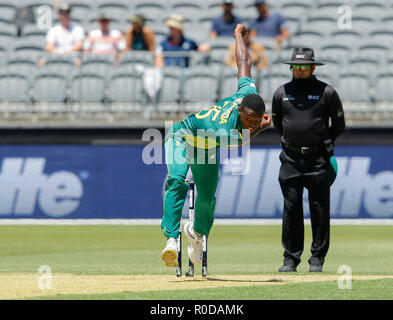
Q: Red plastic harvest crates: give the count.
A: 0